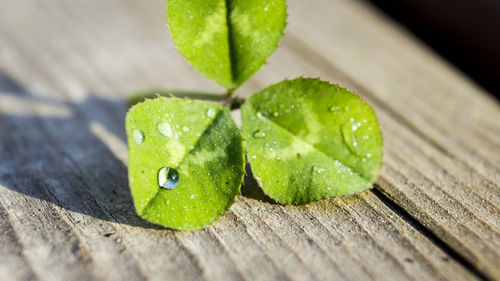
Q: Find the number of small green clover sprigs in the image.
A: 1